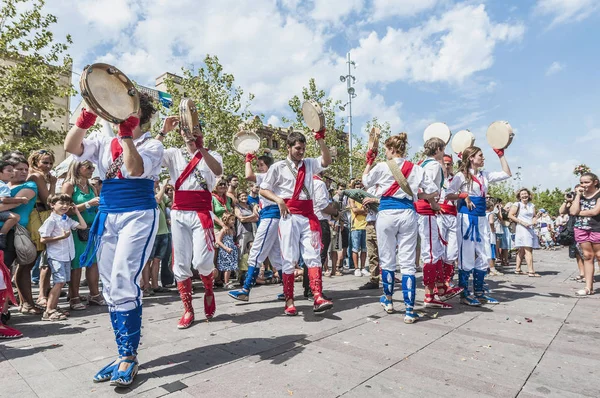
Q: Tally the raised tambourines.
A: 8